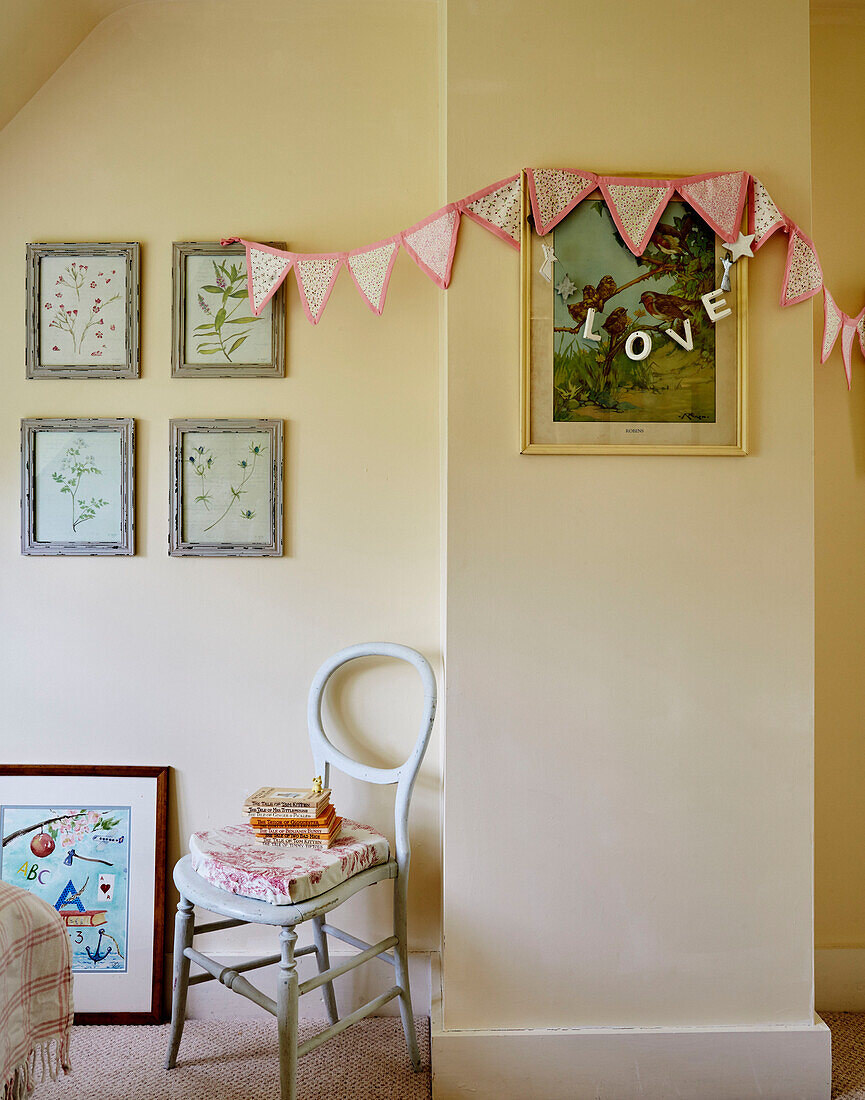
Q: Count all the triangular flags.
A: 13